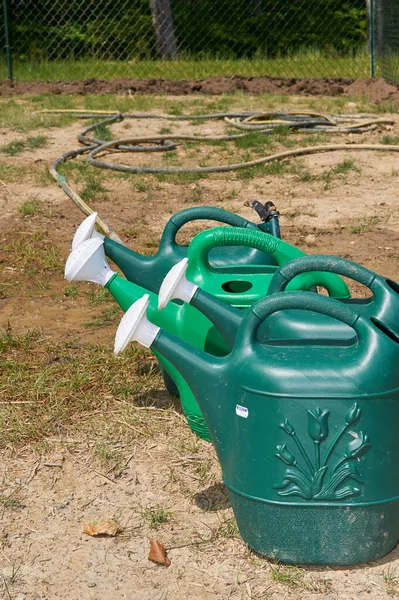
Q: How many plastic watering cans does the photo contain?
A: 4